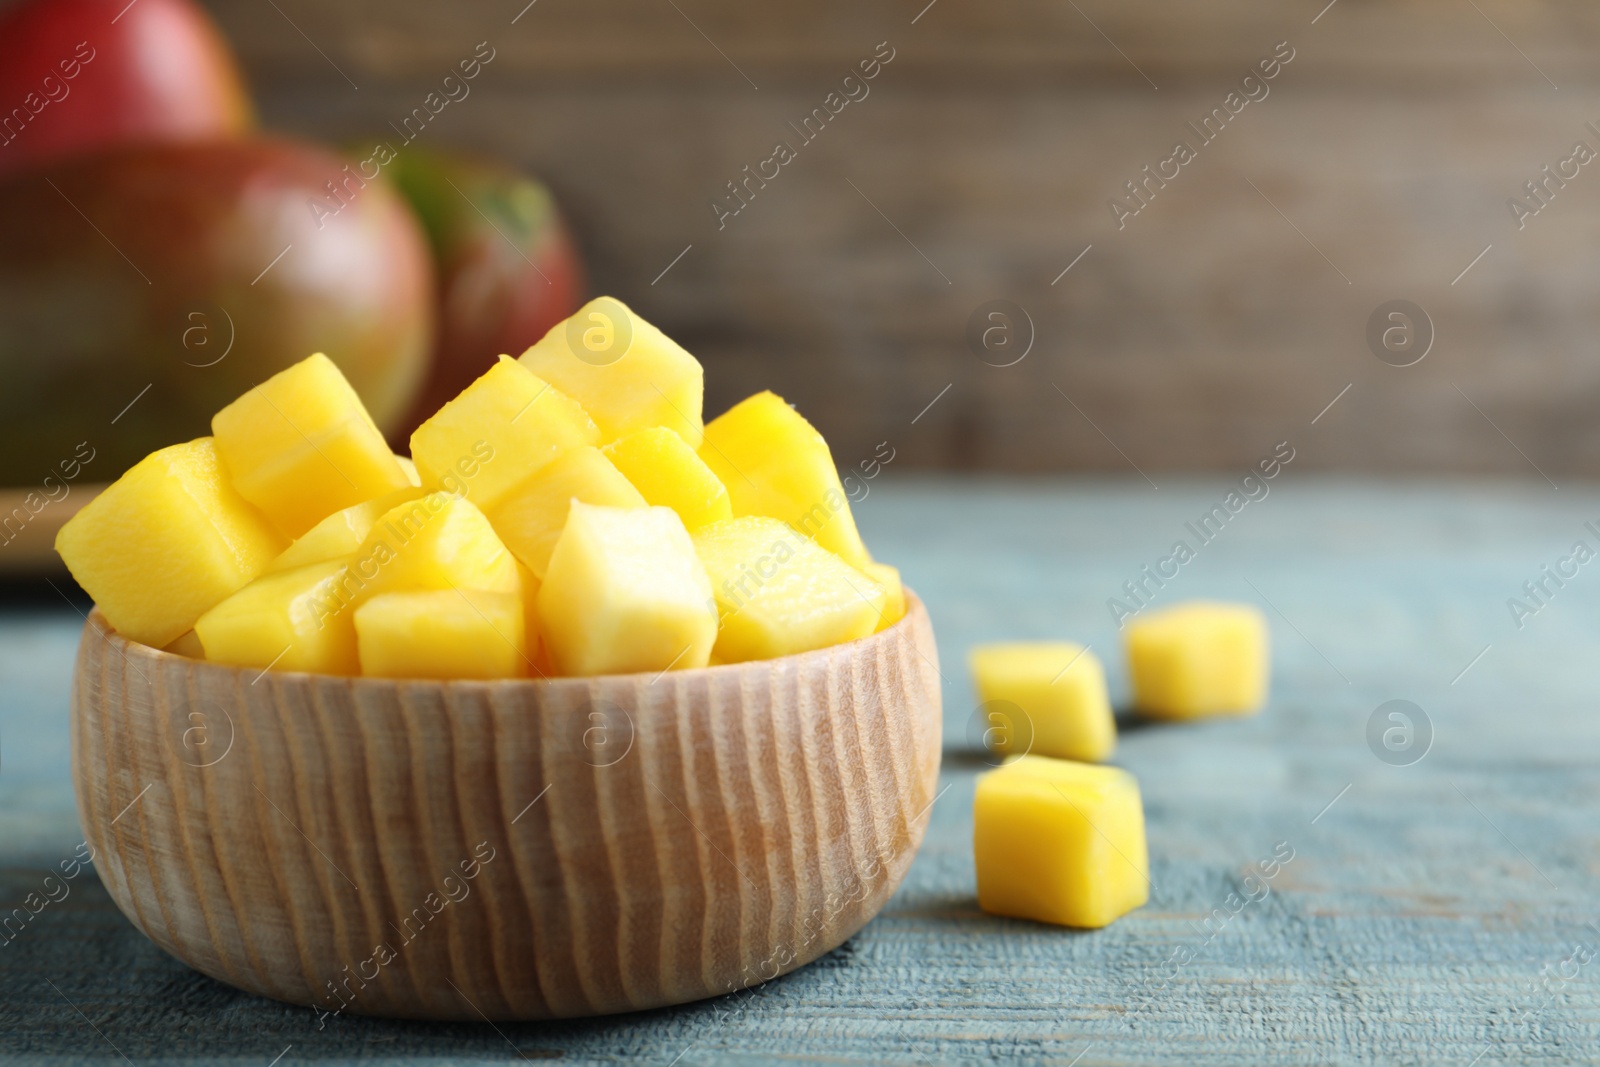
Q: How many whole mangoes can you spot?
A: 3